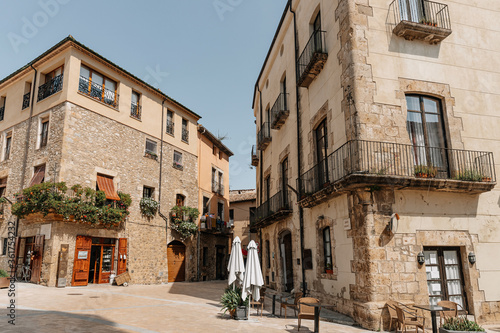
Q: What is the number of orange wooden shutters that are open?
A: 2